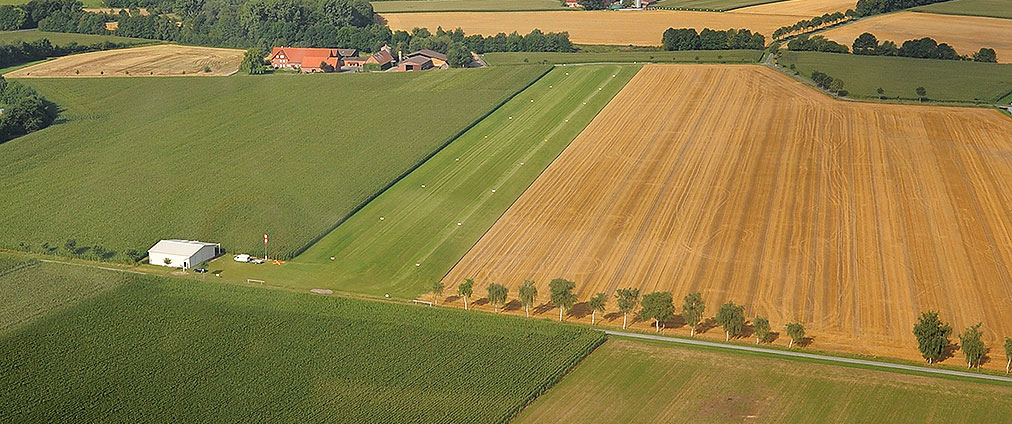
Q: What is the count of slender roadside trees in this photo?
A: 15